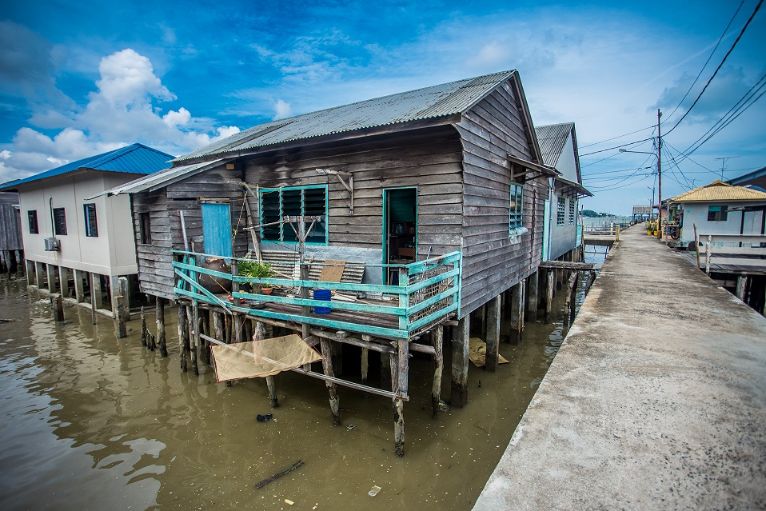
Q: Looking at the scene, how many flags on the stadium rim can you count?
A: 0